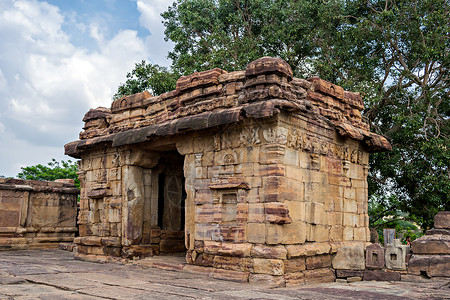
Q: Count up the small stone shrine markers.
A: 2